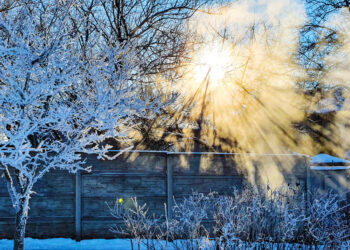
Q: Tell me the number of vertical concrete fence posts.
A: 3